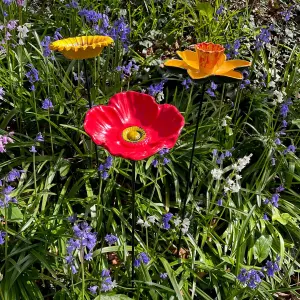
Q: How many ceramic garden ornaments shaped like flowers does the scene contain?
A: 3